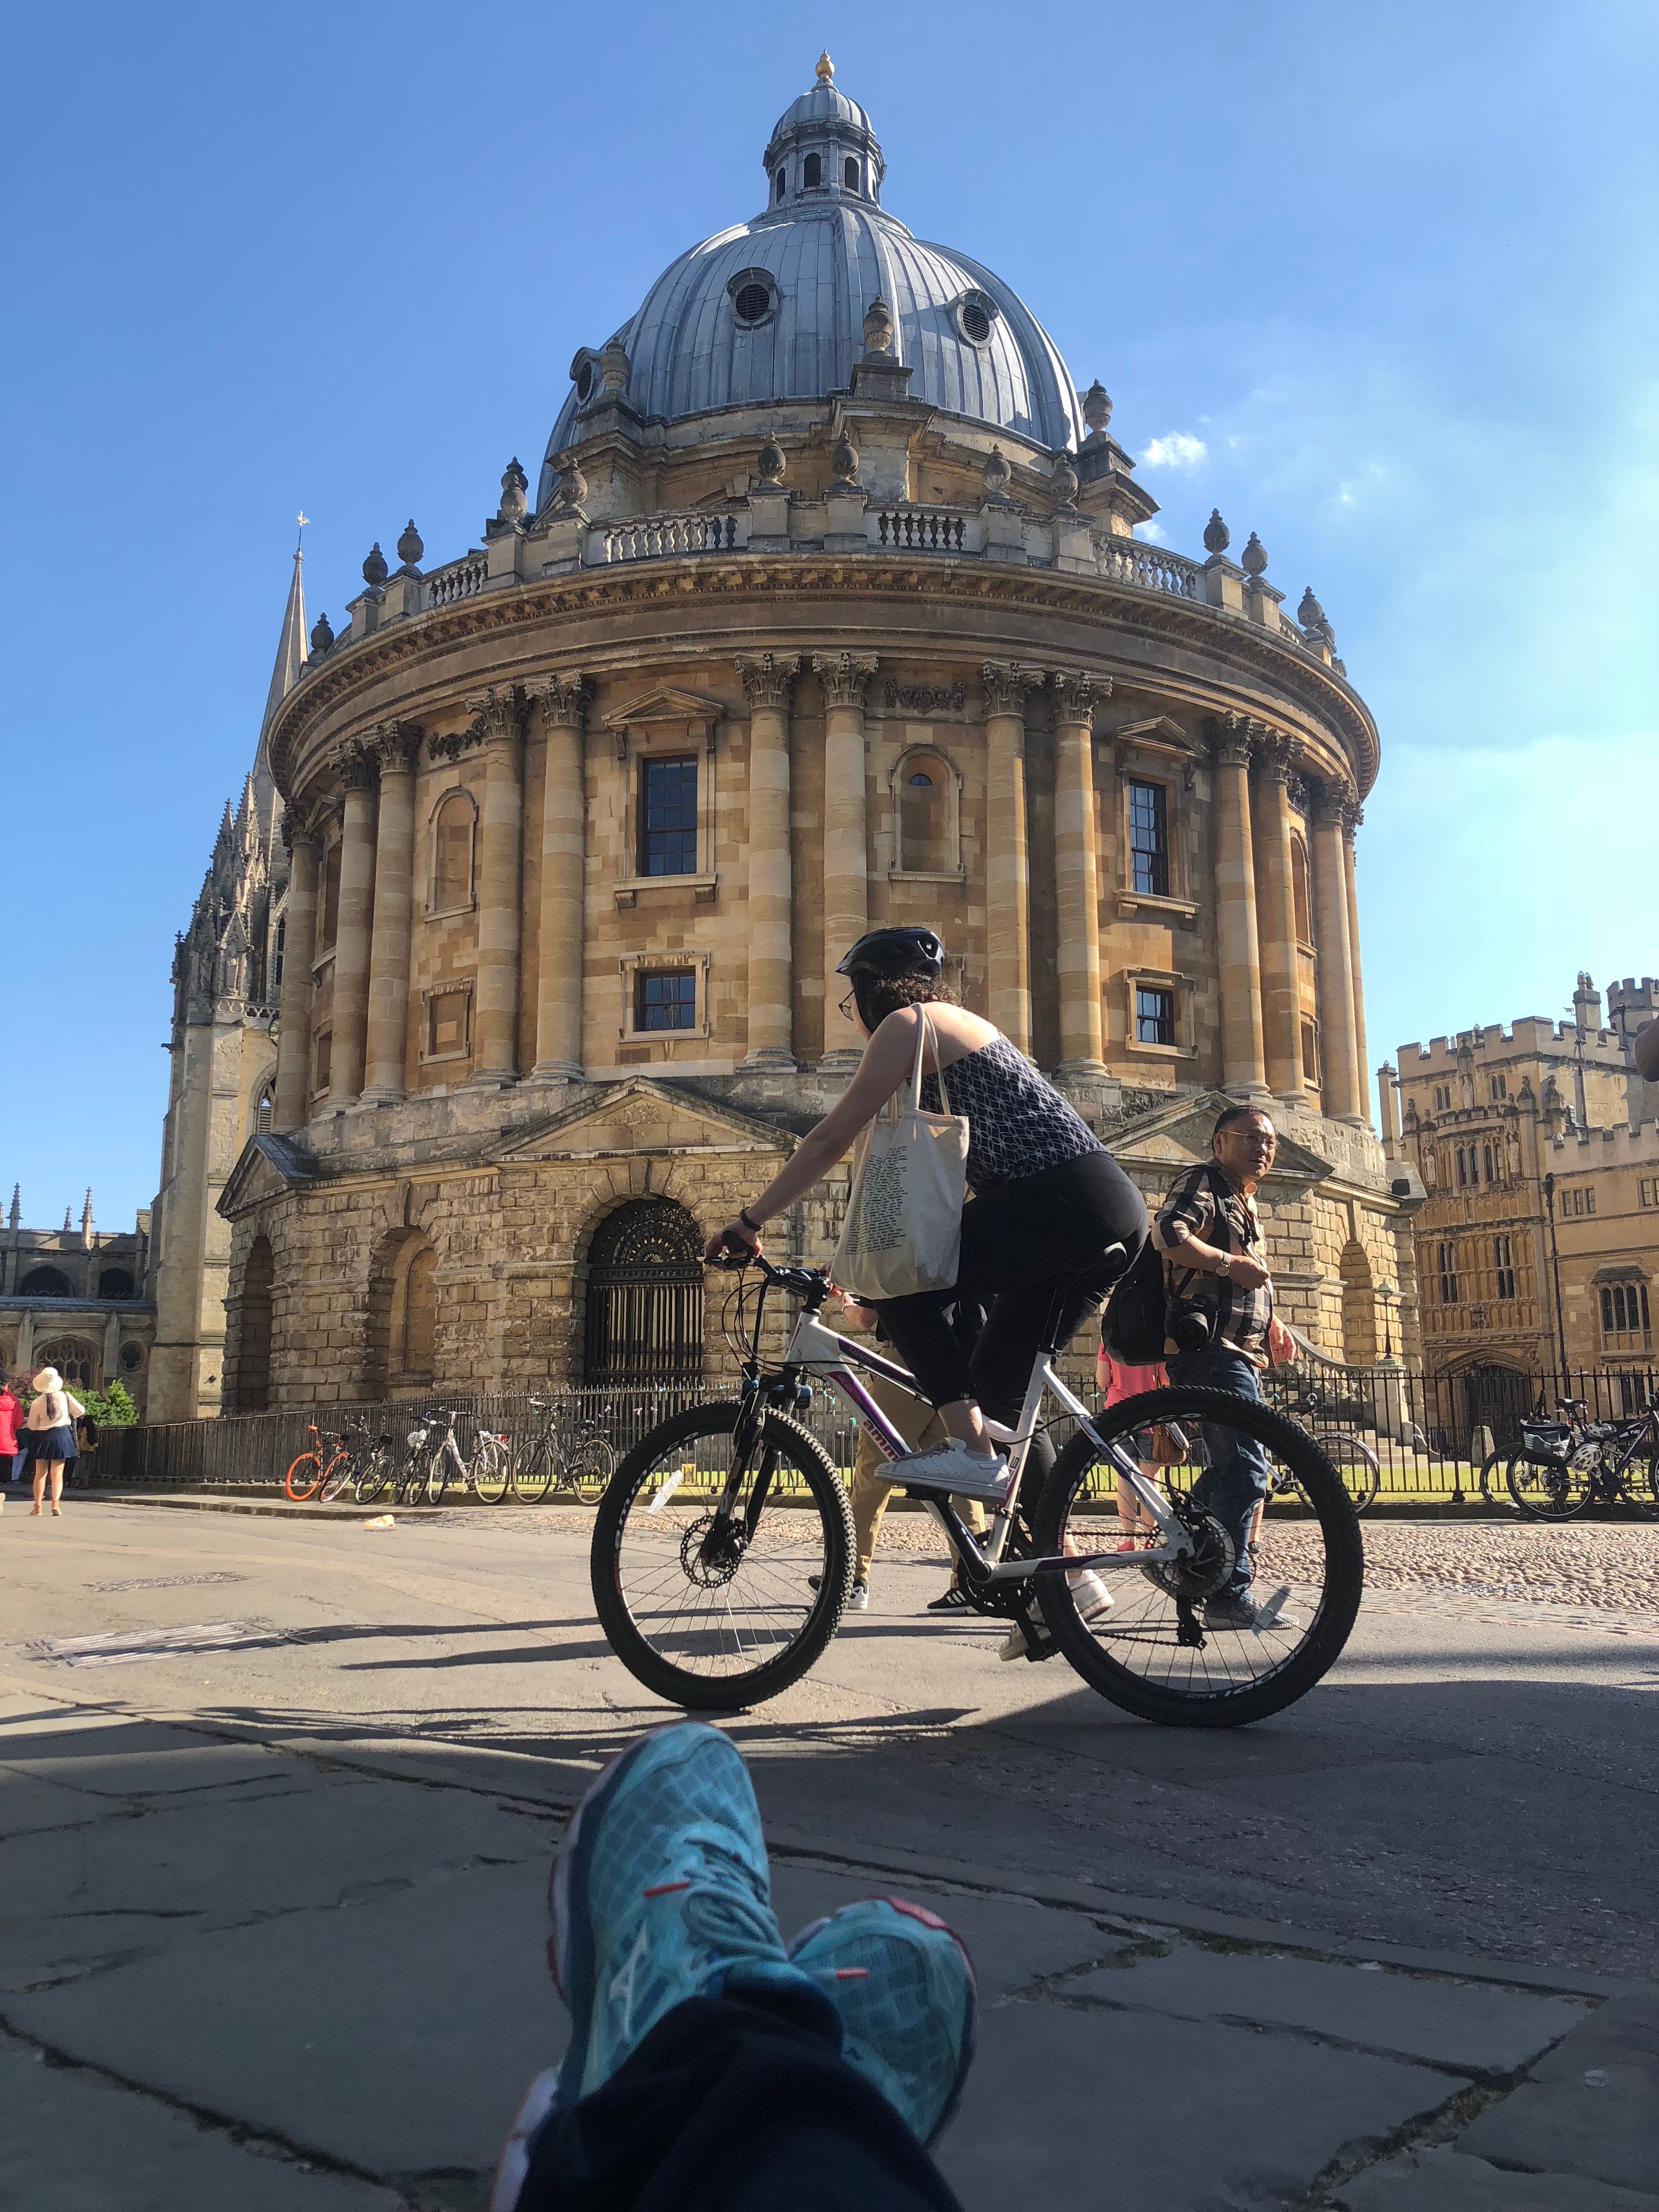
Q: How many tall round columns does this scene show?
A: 13